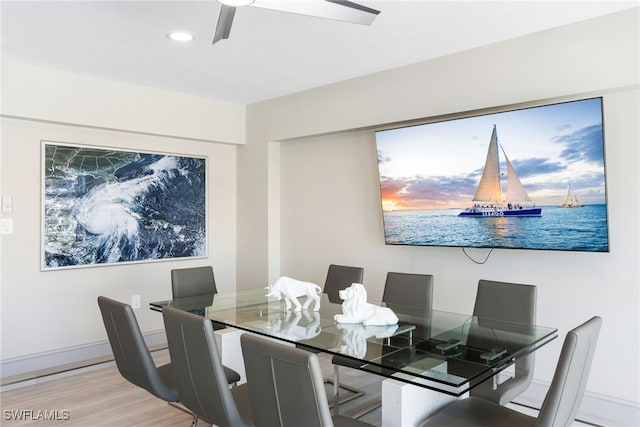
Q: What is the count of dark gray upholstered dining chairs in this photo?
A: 8